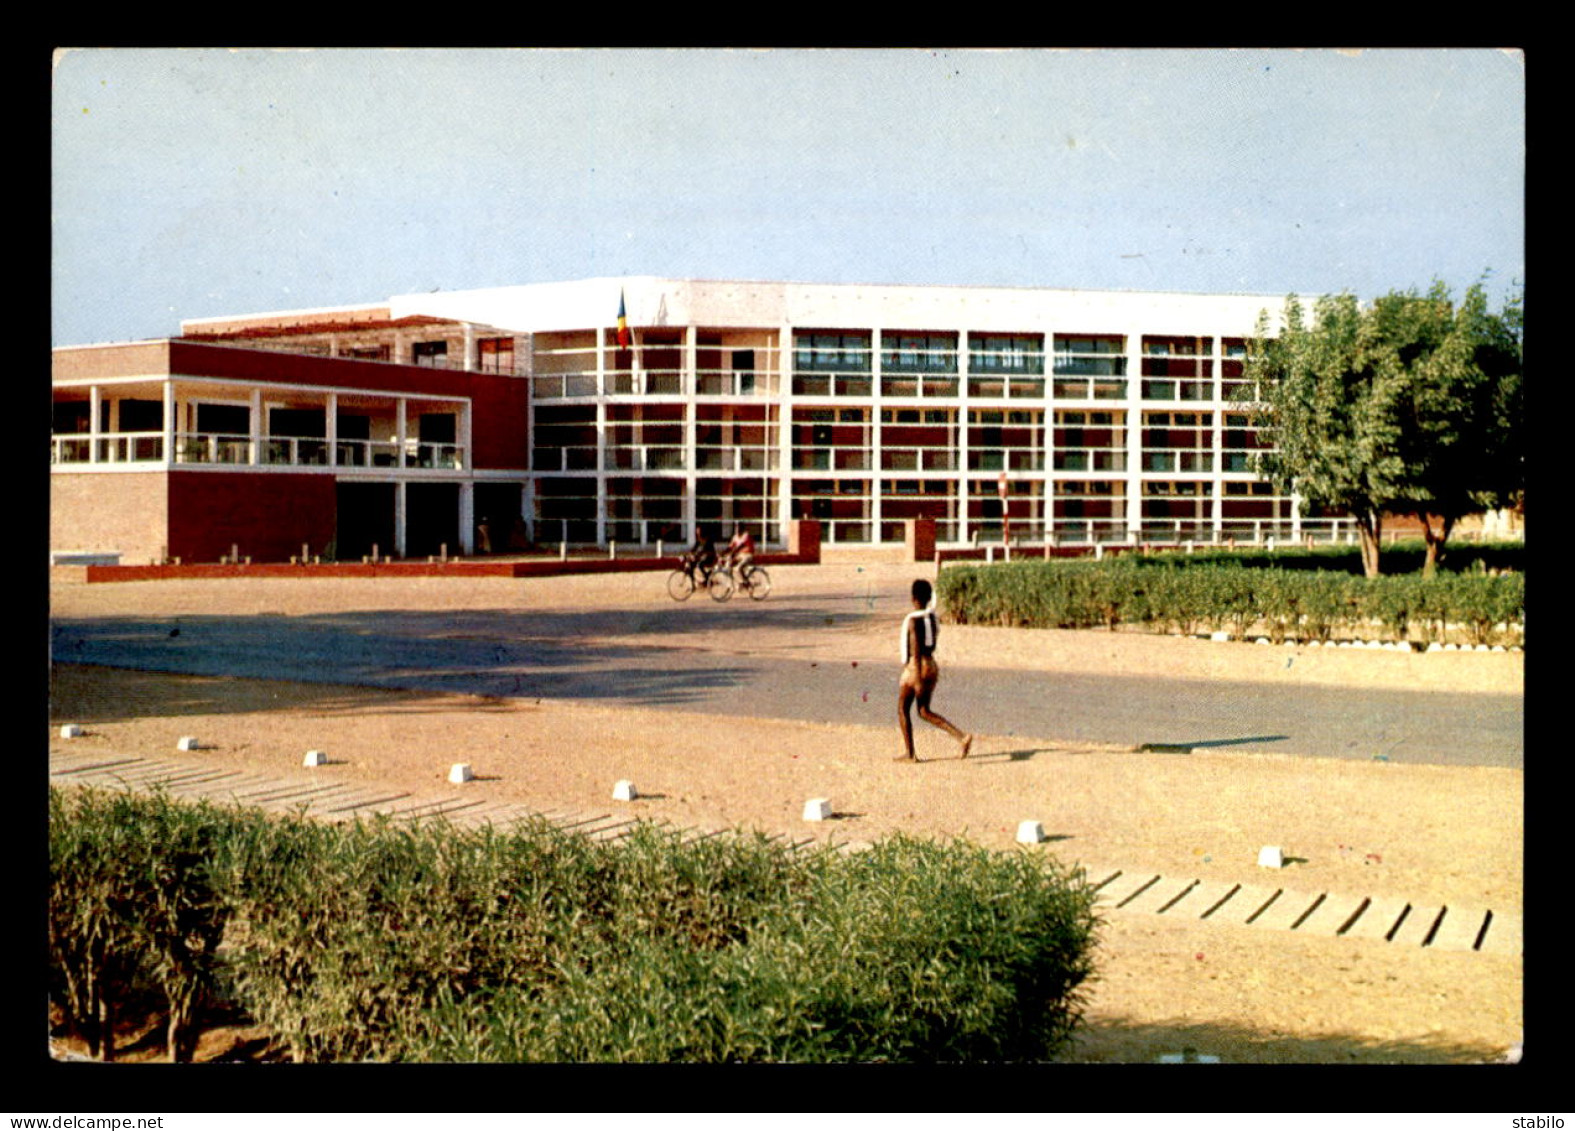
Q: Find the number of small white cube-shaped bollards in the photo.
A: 8